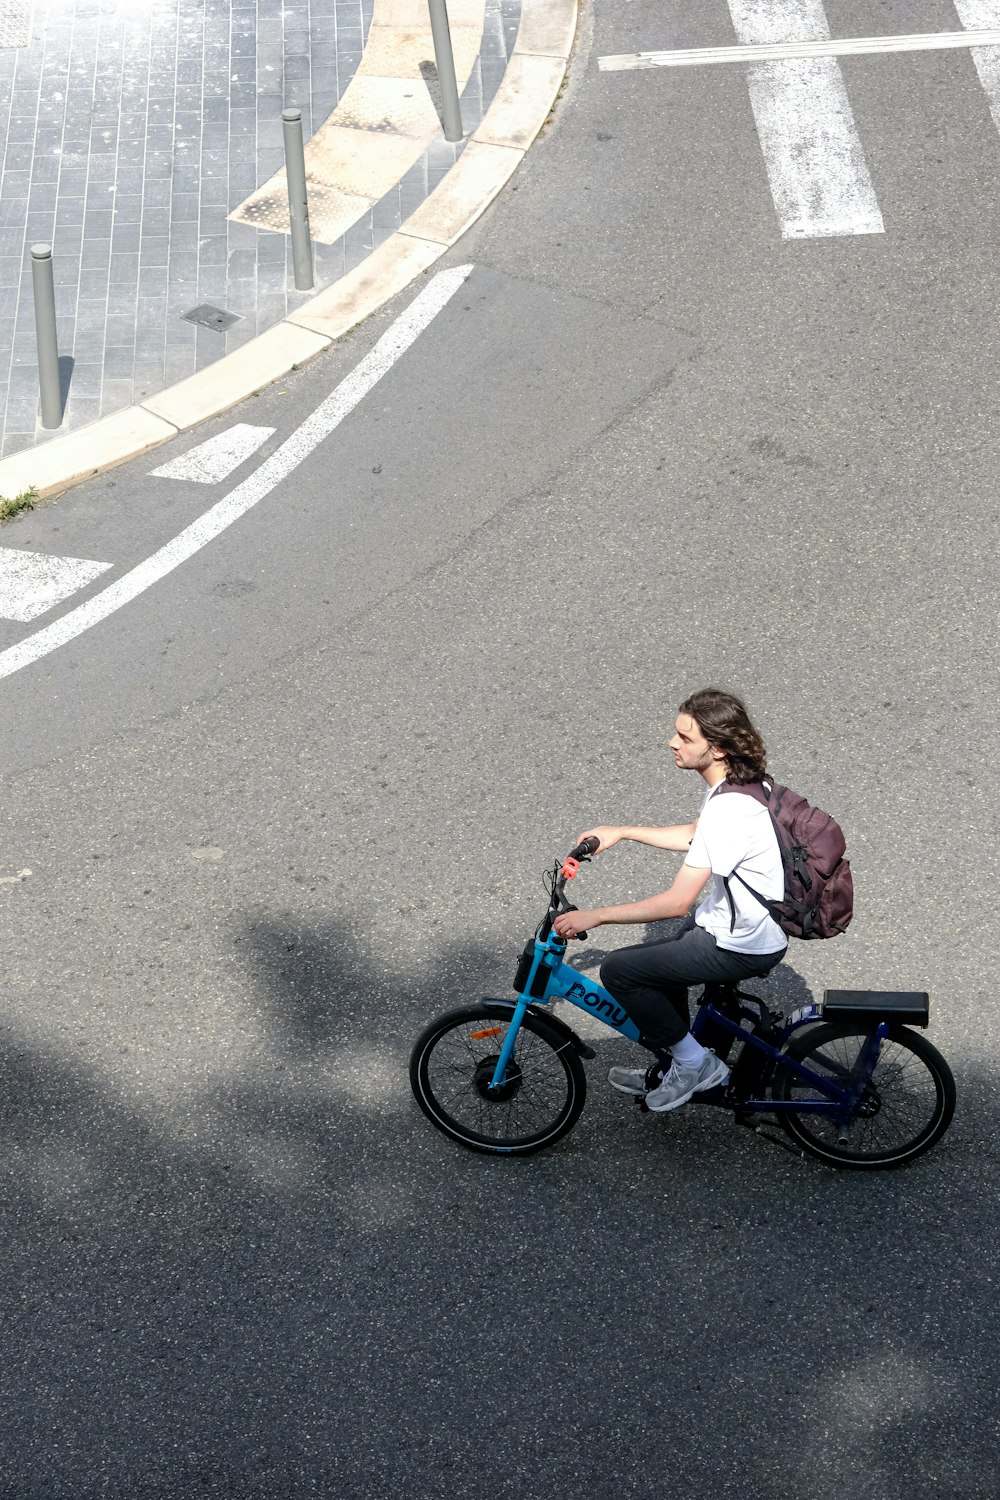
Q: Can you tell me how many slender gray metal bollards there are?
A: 3